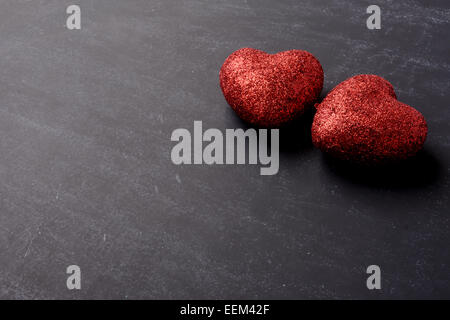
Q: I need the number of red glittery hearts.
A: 2